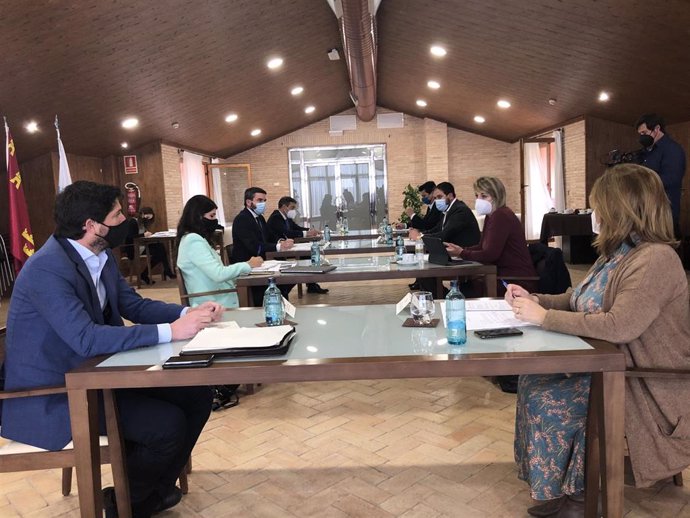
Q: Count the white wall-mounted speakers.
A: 2